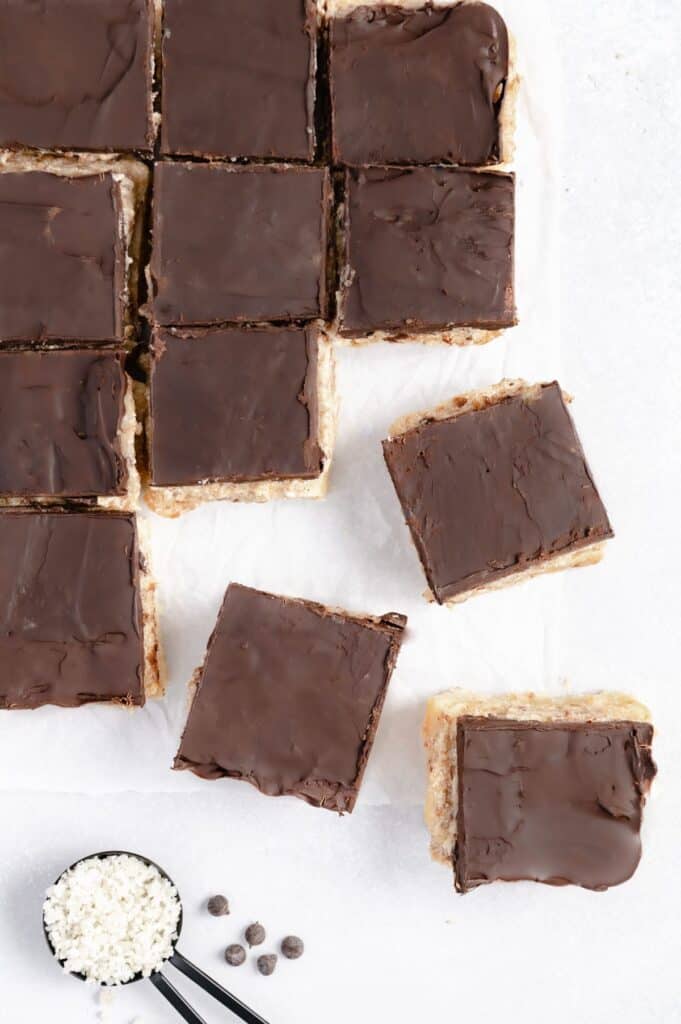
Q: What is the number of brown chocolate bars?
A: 12